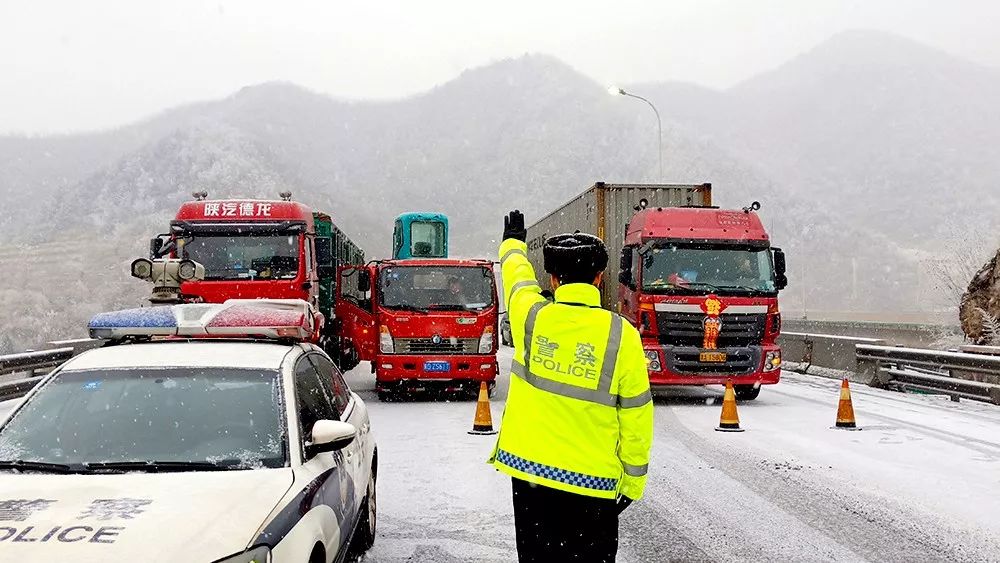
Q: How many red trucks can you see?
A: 3